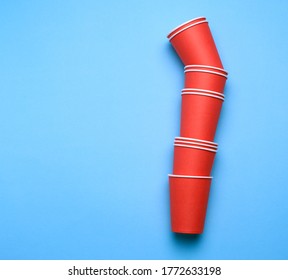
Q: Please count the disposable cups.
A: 10